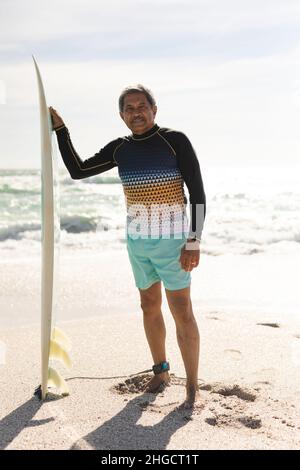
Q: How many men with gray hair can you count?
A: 1